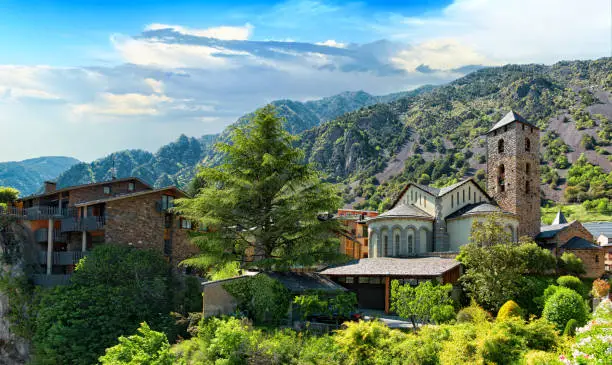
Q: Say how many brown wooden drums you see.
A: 0